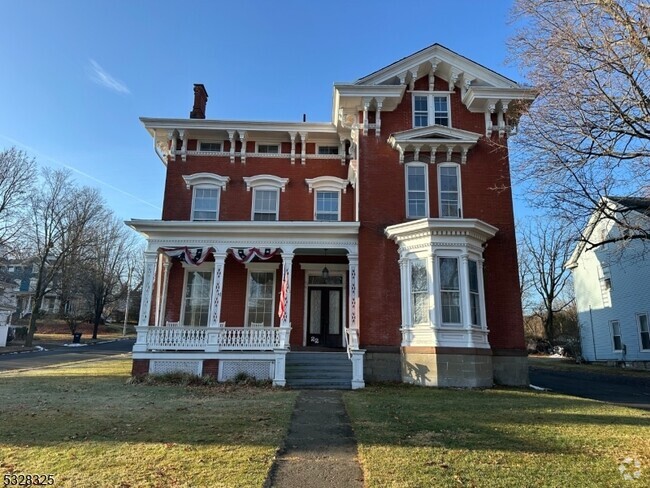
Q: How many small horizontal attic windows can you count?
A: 3